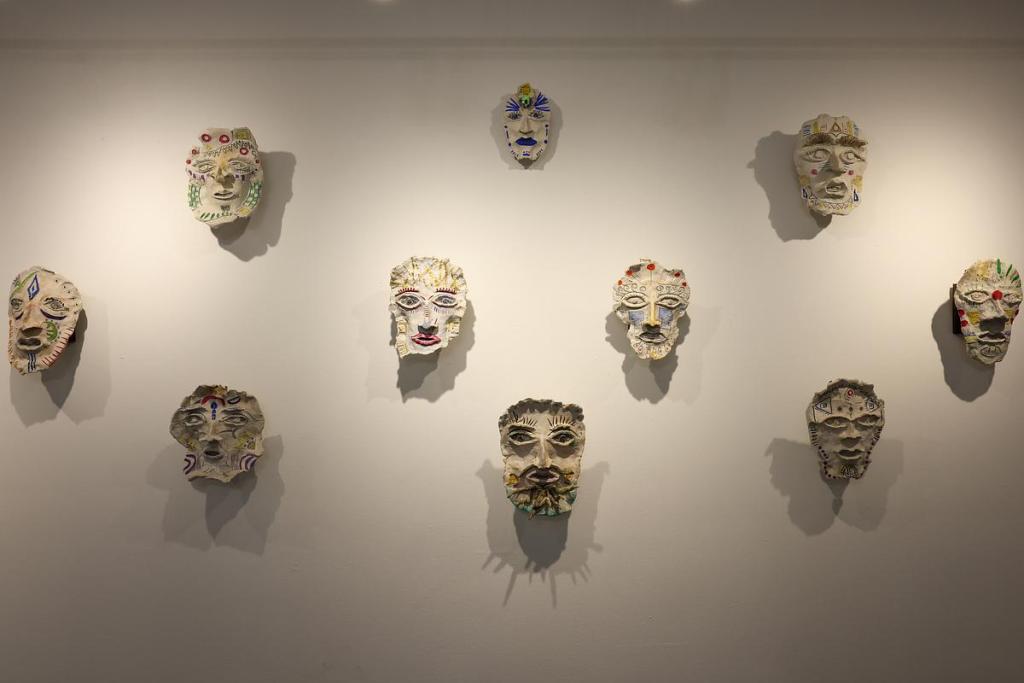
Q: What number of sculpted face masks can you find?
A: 10